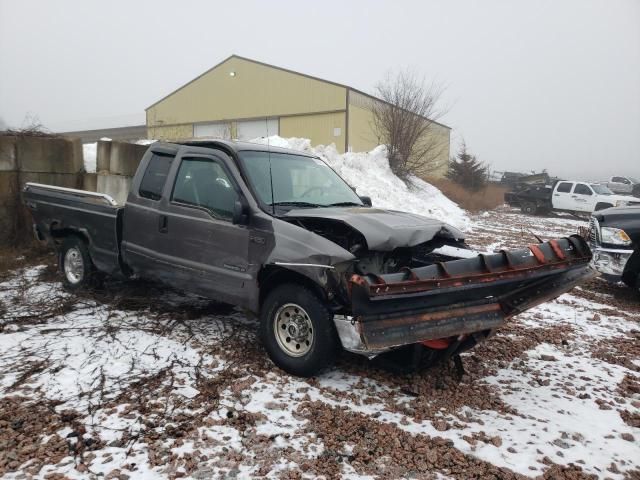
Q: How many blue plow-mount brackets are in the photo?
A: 0